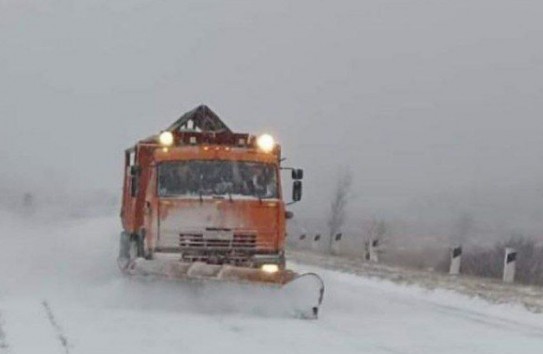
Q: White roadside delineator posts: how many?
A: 6